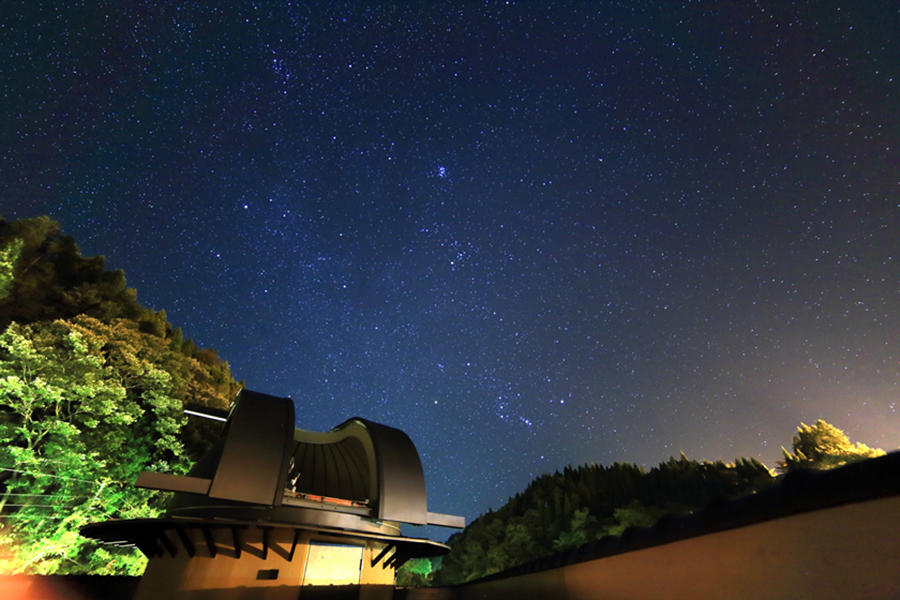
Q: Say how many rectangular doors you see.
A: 1